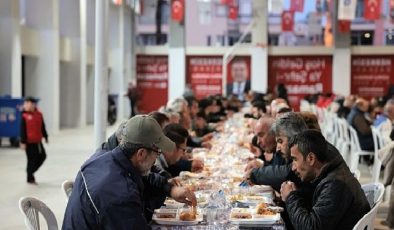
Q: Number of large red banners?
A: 4